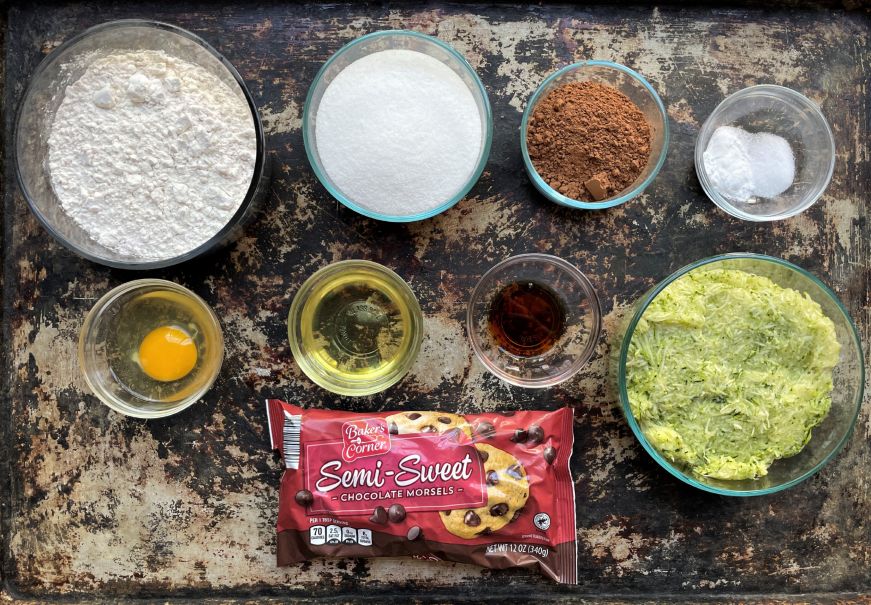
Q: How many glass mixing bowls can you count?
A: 8